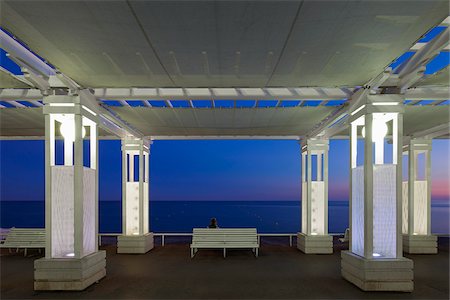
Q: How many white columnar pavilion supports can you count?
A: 5